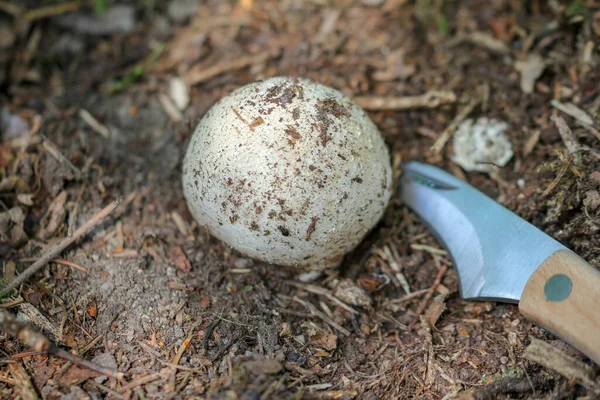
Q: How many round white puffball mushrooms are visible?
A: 1